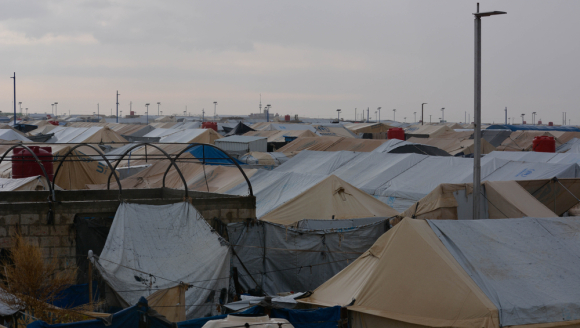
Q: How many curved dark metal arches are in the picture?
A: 4